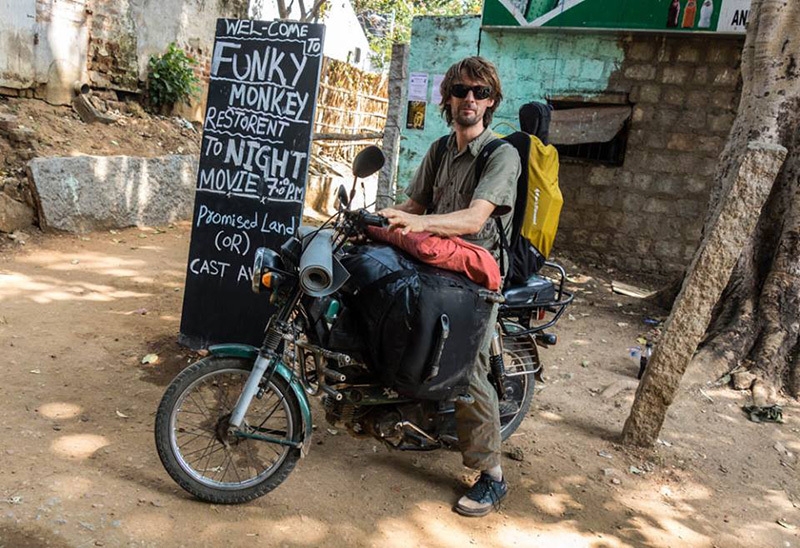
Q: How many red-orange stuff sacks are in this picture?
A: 1